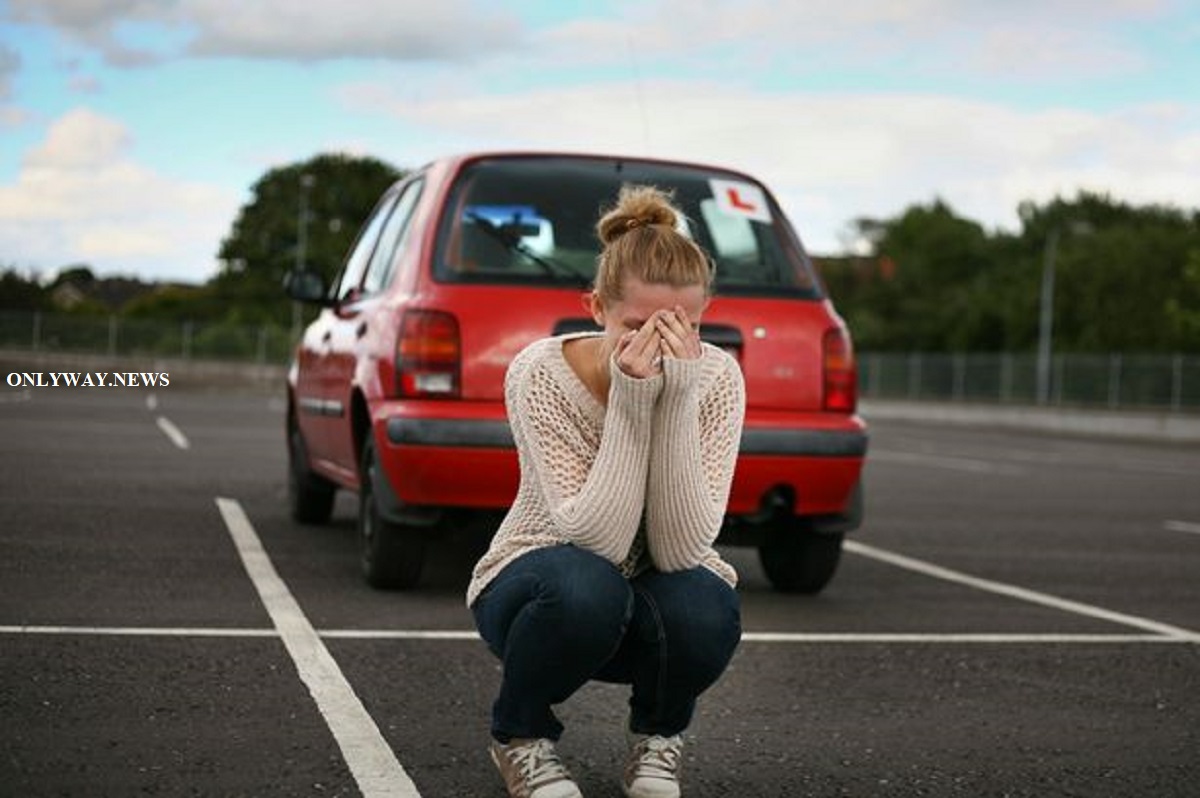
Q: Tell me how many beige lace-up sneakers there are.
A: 2